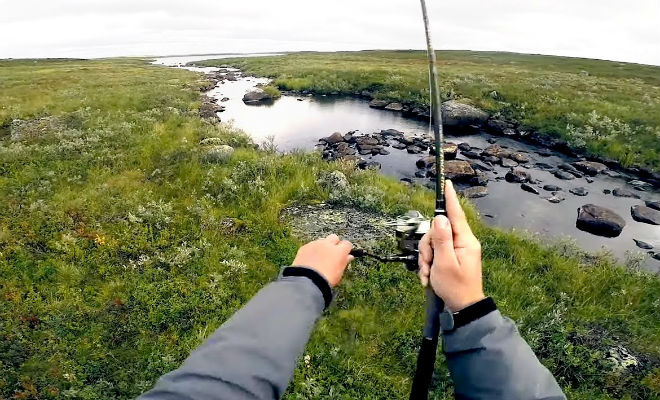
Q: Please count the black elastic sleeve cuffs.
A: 2